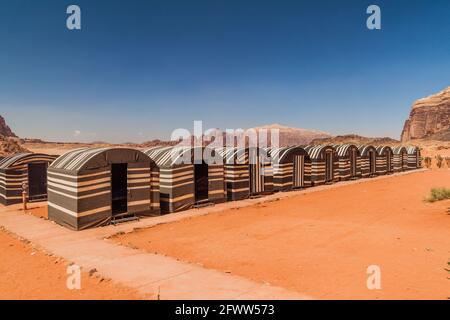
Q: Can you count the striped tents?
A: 11